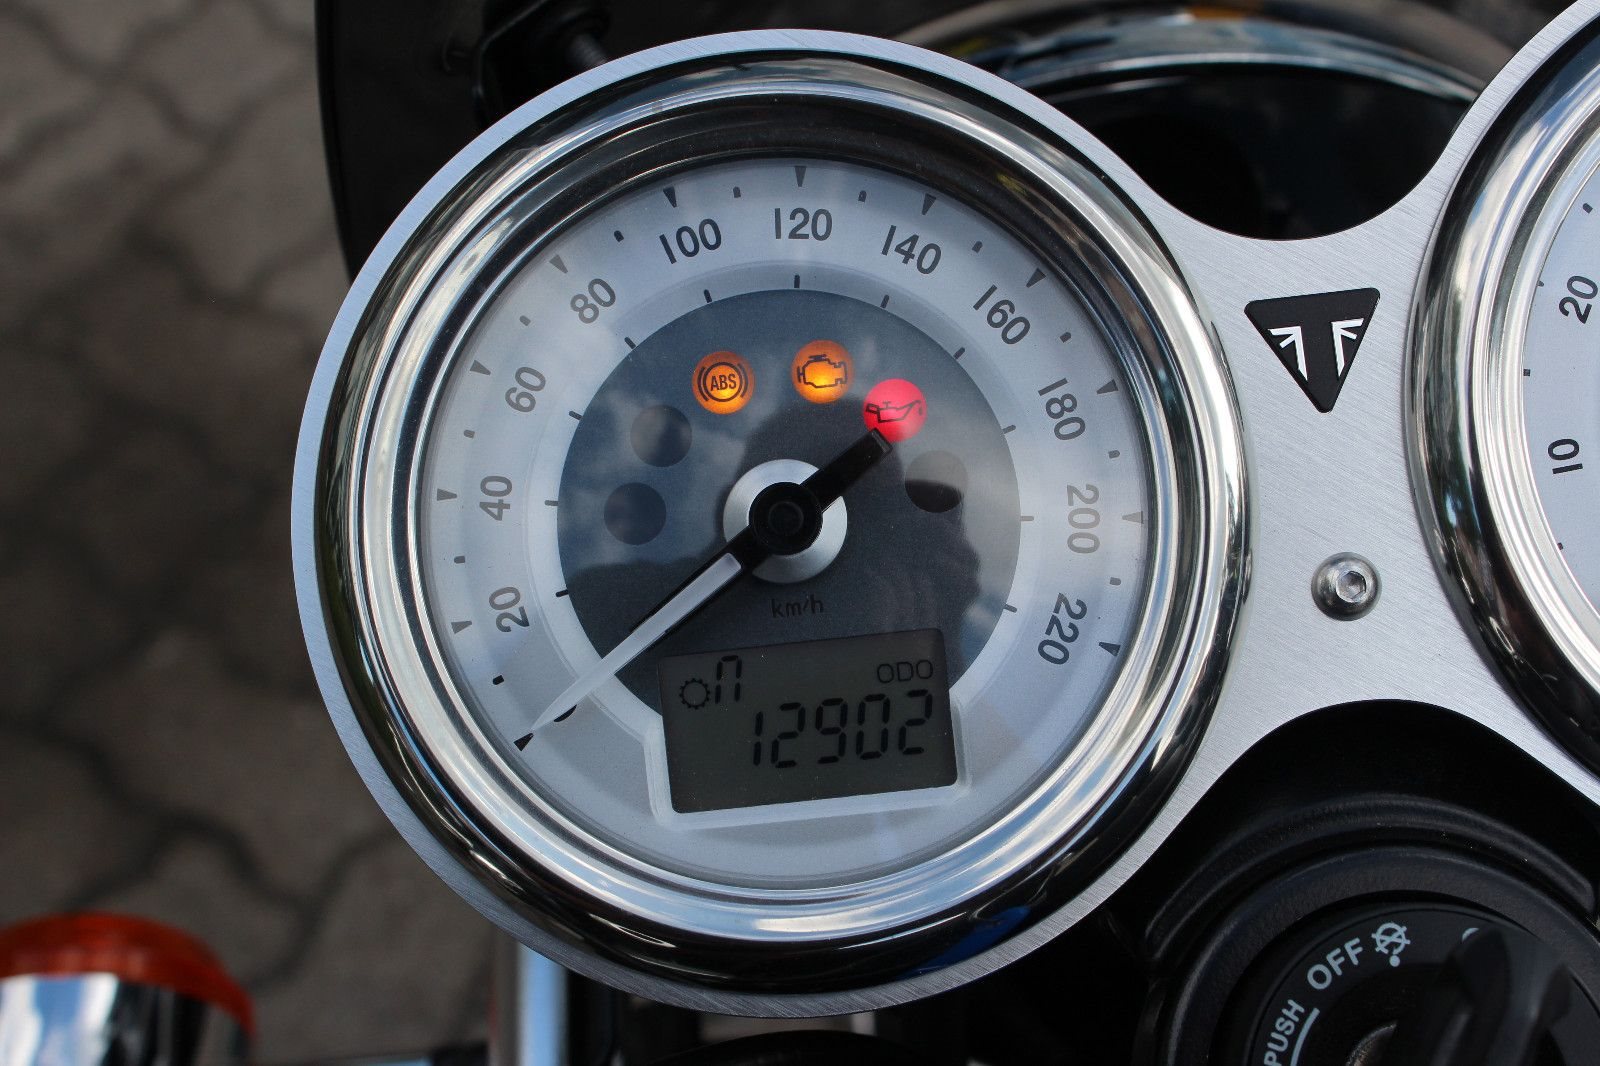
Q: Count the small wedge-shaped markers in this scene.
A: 12